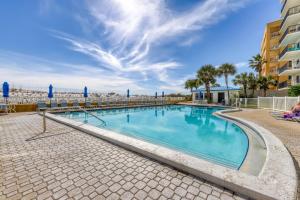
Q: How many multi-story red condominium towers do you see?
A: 0